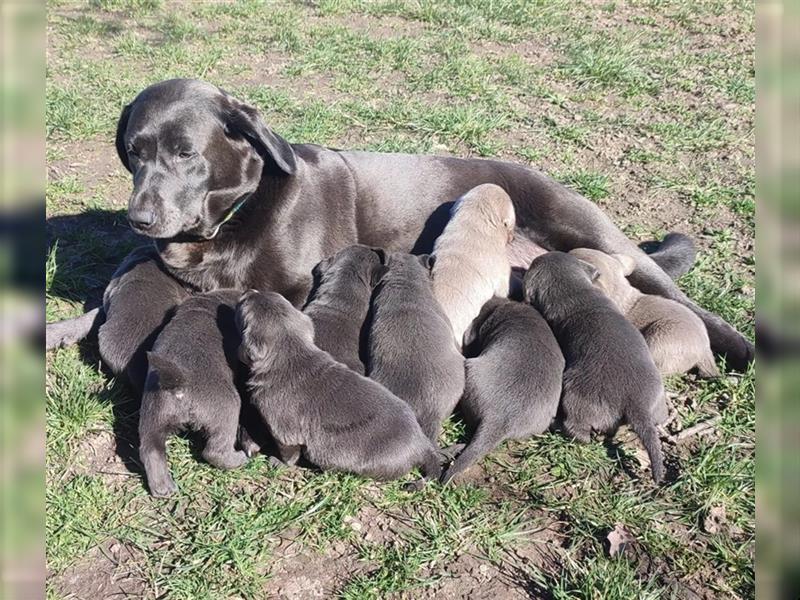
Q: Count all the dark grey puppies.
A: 7